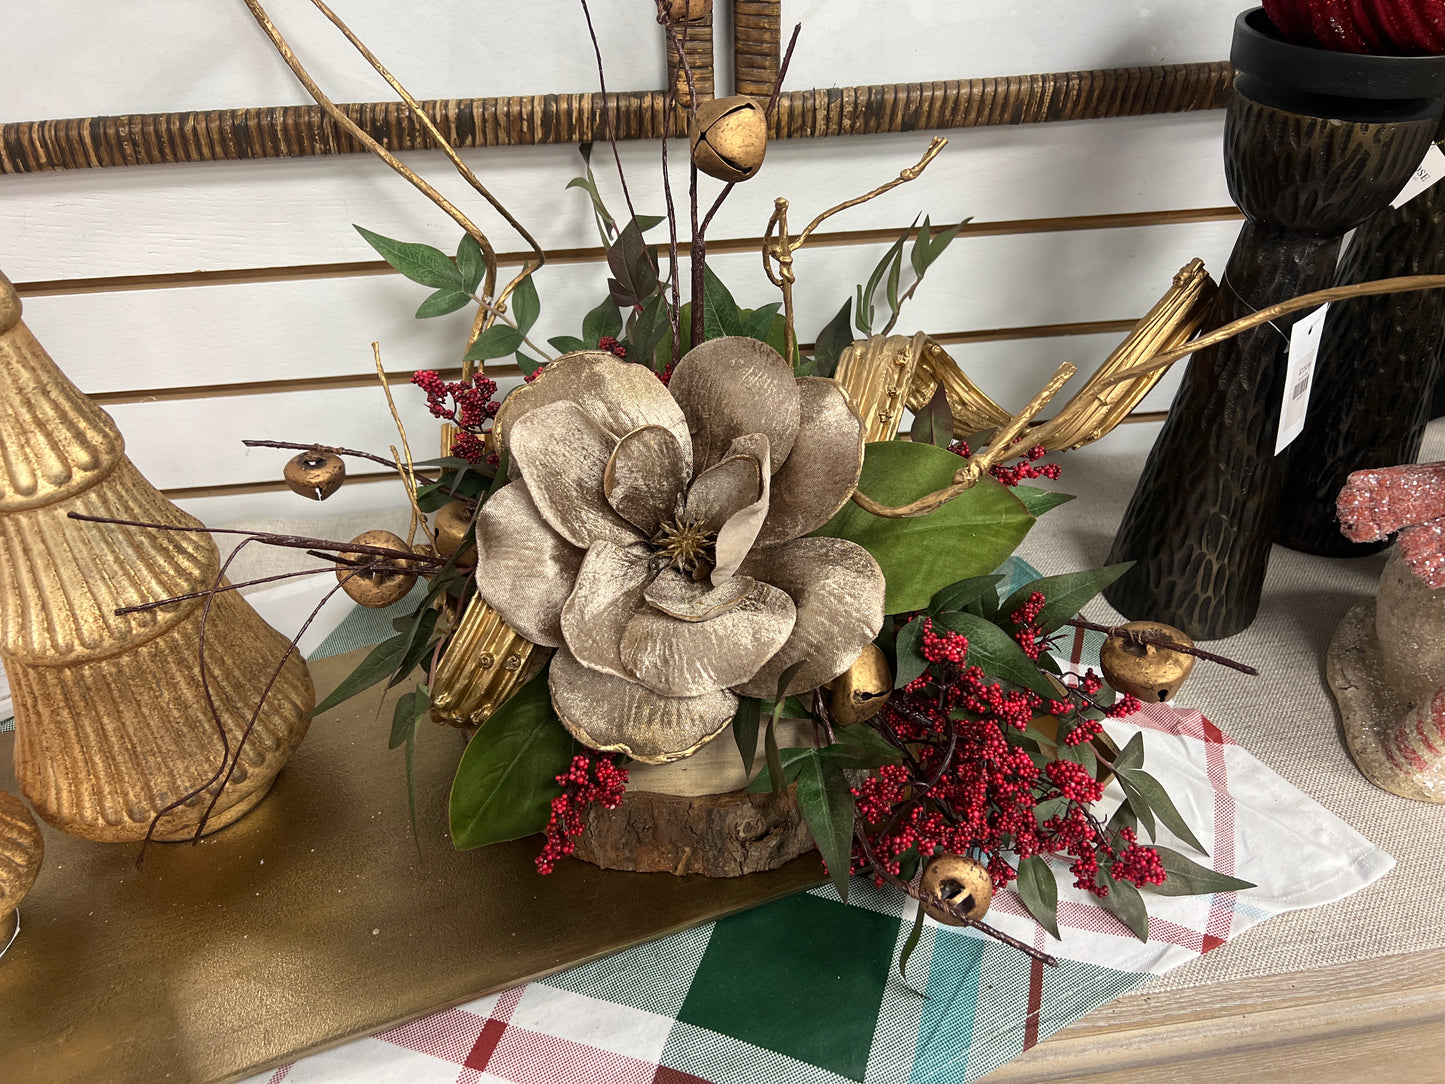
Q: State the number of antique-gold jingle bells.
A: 8